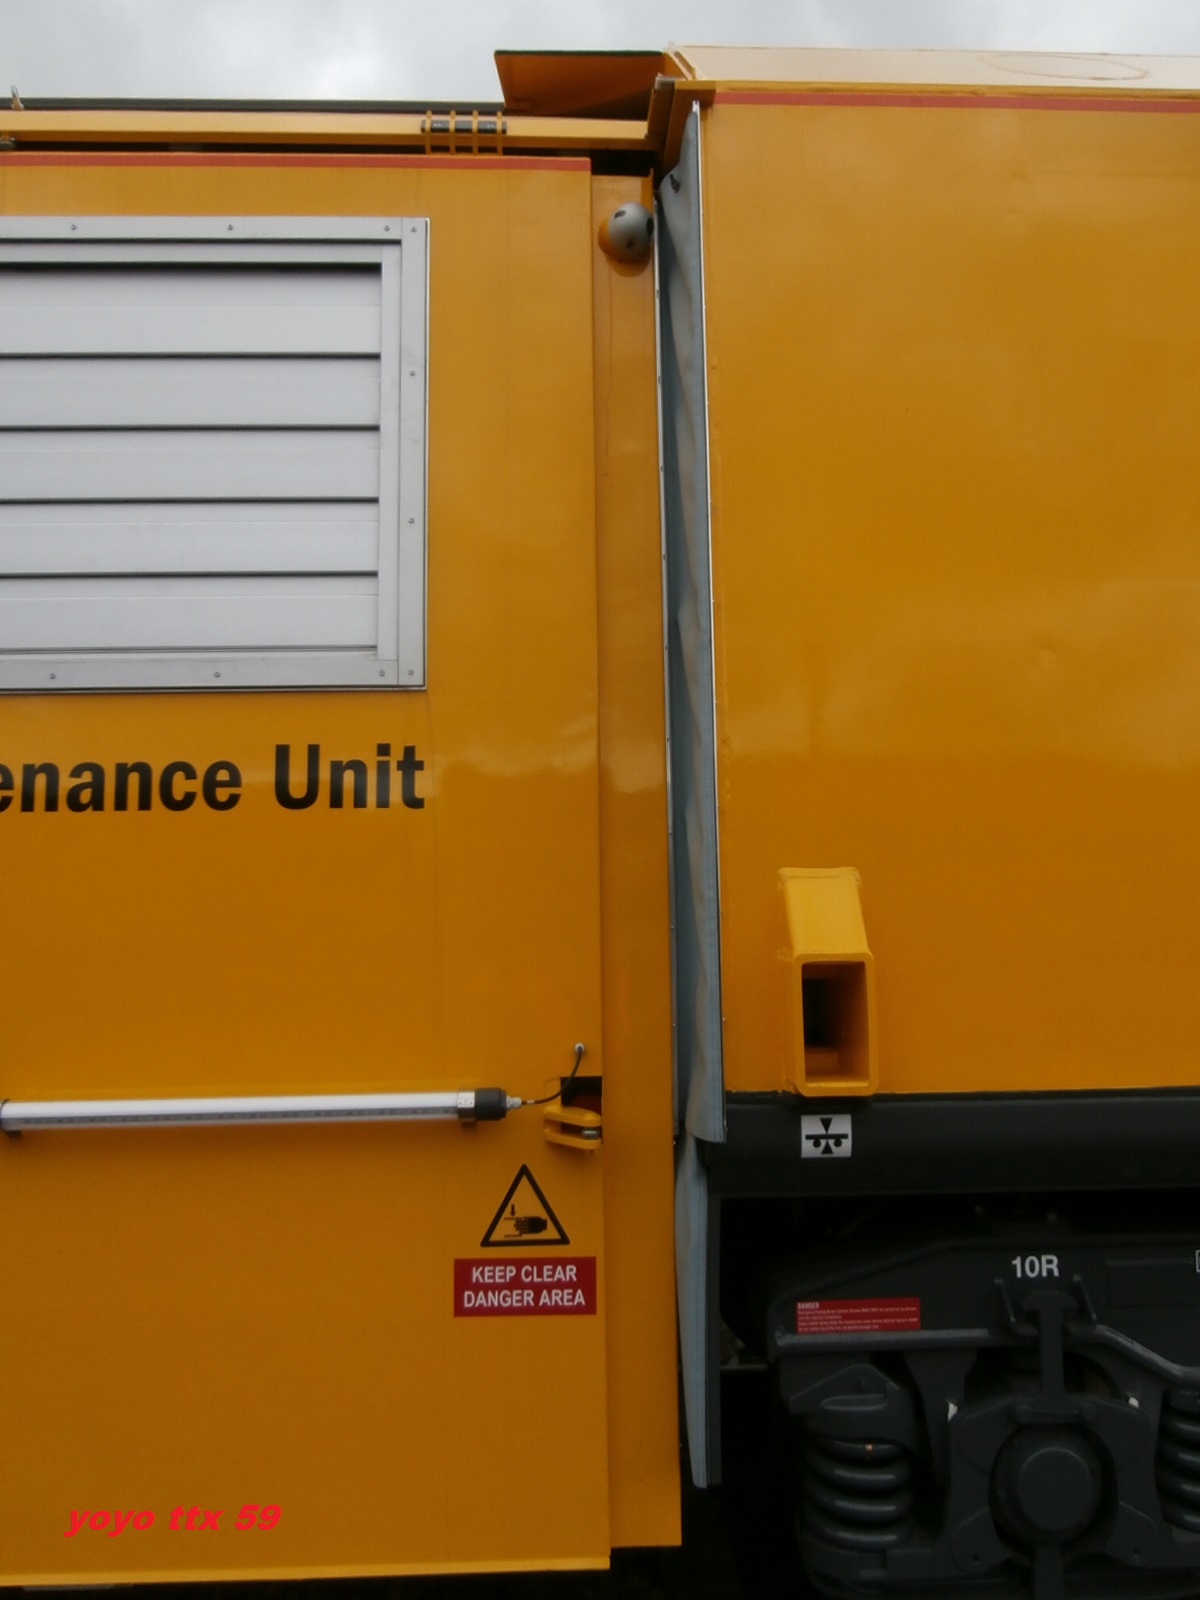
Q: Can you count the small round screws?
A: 10